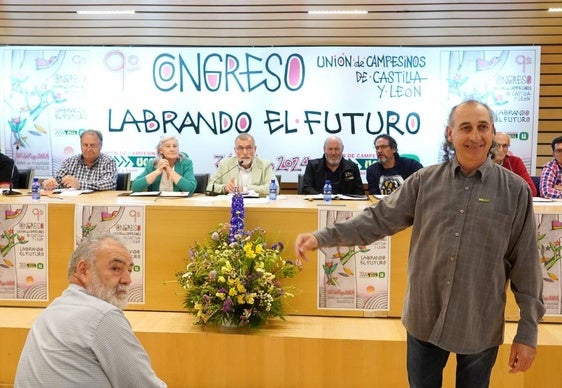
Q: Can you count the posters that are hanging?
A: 4